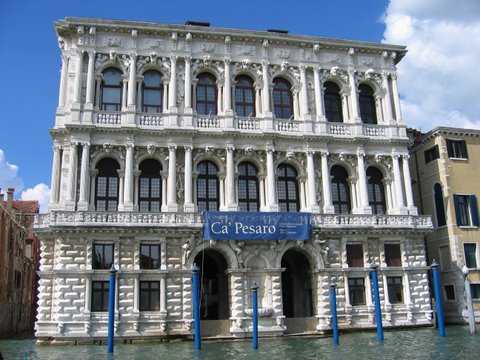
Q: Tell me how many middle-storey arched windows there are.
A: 7